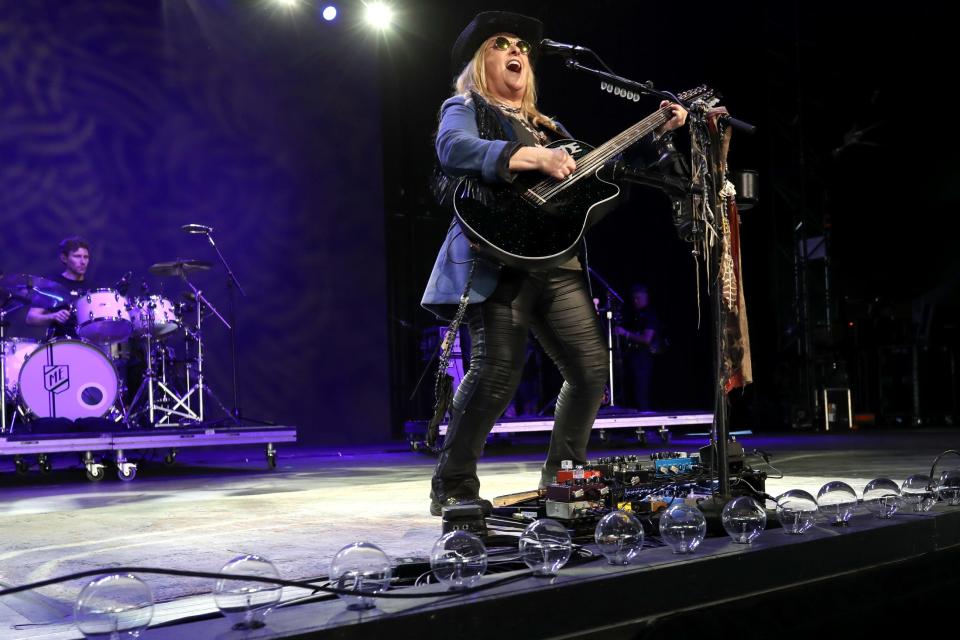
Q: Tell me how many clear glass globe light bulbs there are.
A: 13